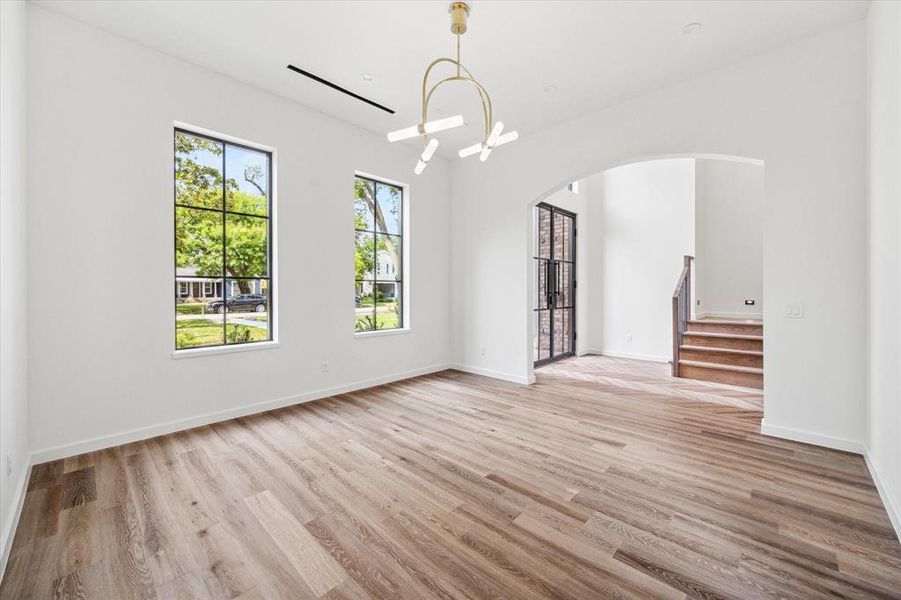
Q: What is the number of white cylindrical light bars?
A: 4